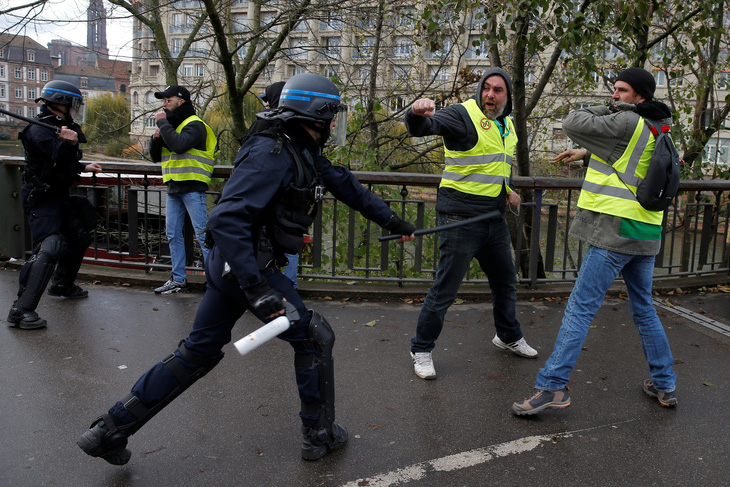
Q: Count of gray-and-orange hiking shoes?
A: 2